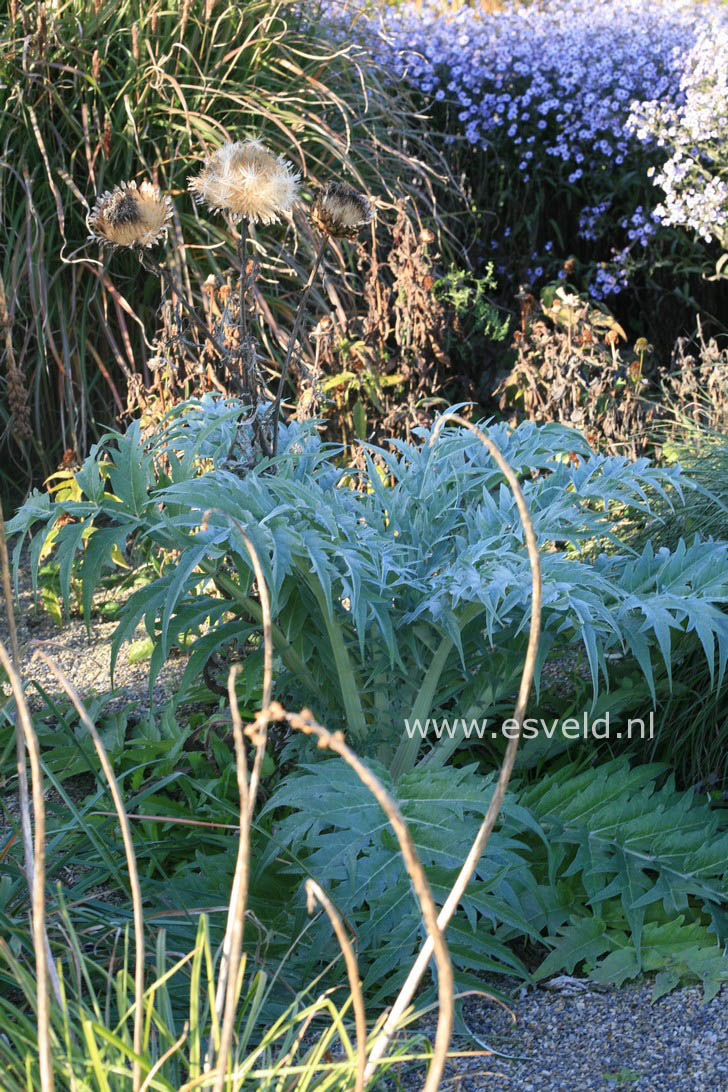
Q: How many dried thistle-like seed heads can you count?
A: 3